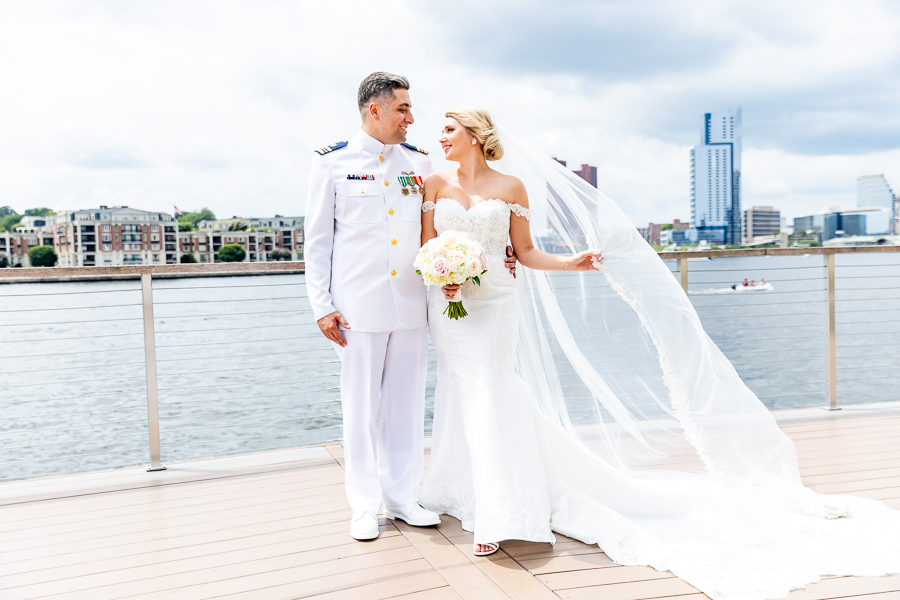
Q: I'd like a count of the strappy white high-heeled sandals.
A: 1